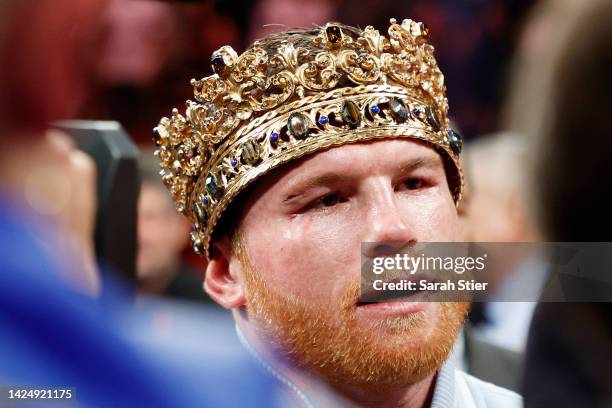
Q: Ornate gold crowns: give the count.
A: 1